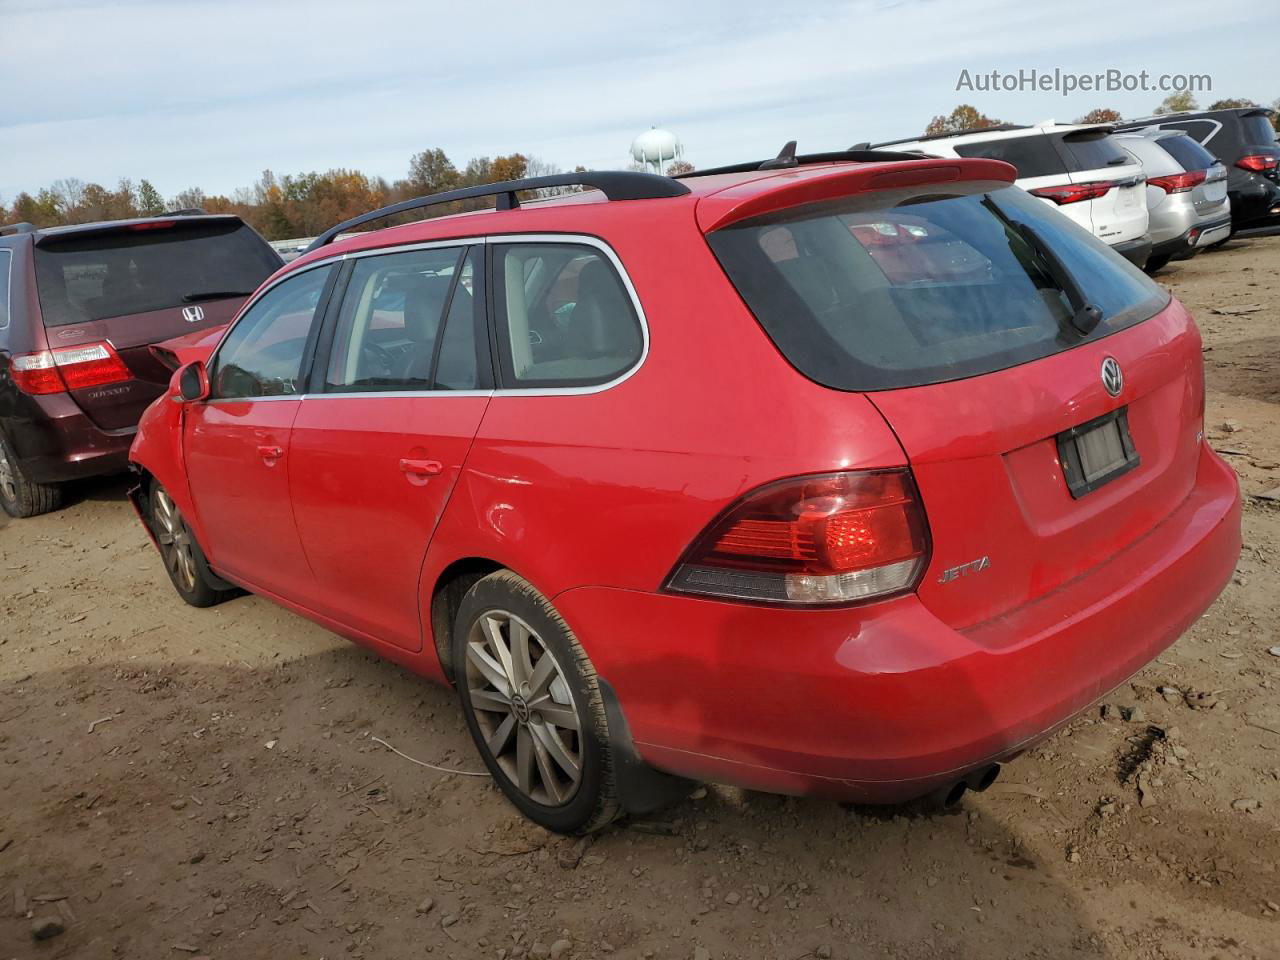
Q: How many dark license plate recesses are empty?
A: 1